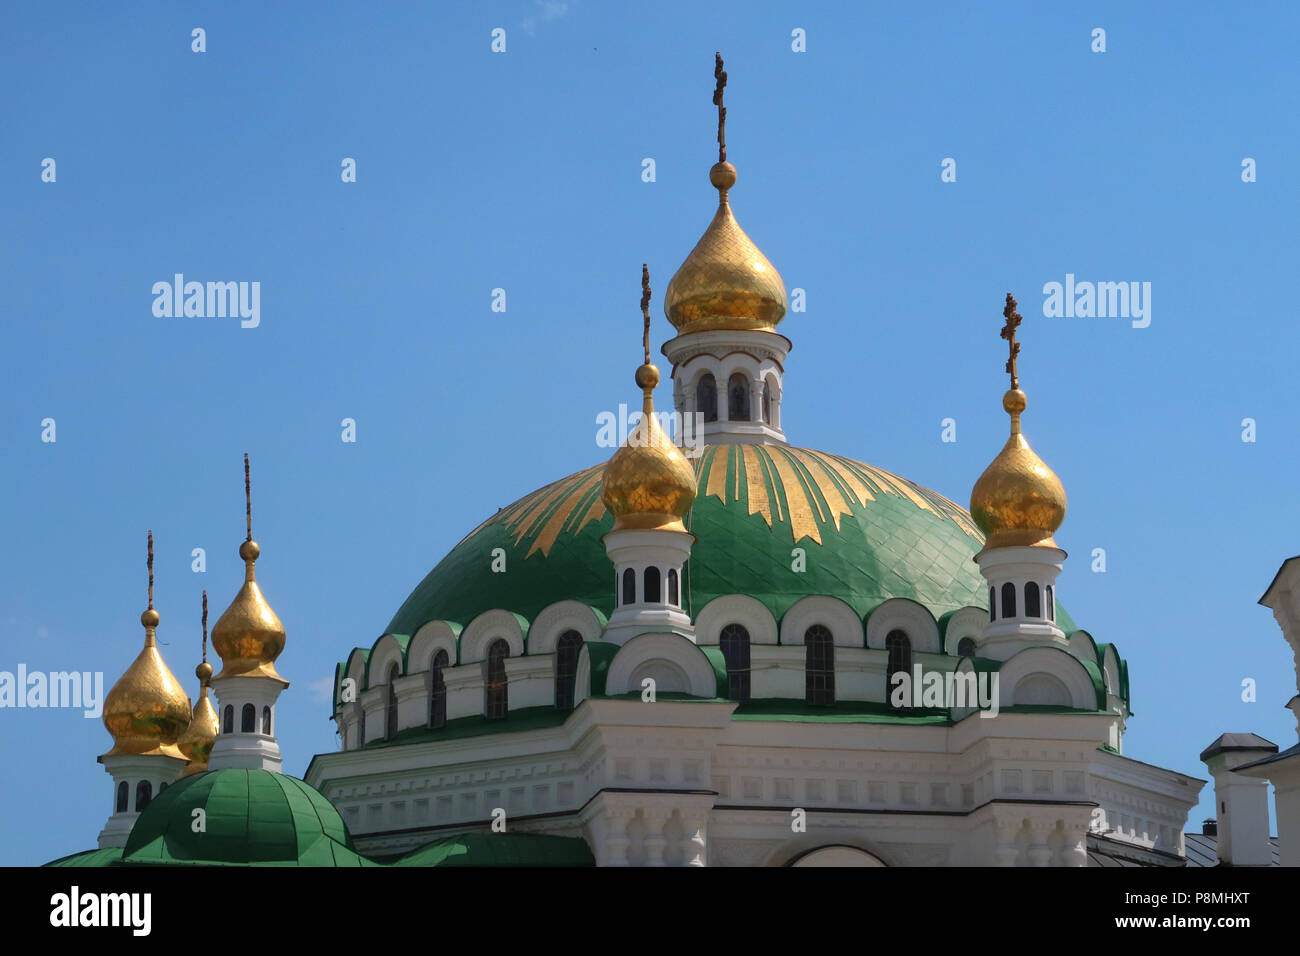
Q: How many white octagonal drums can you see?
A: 5